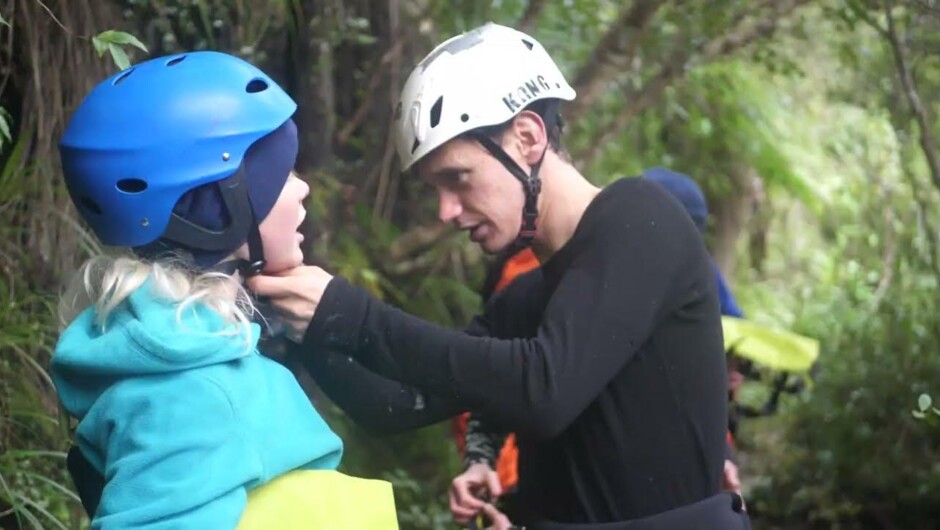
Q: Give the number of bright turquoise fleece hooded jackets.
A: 1